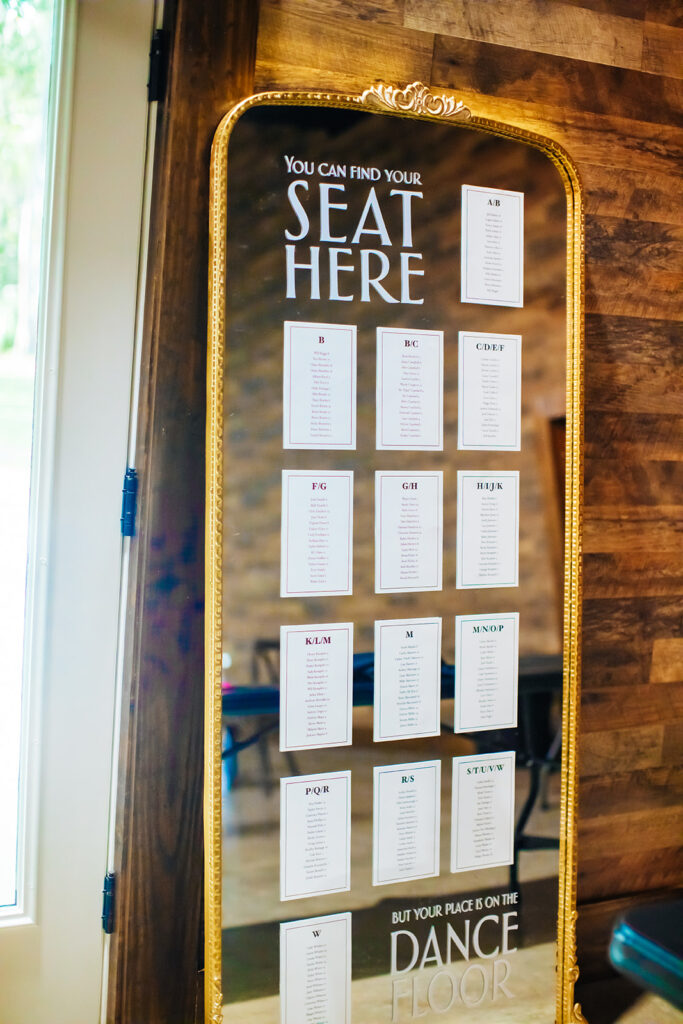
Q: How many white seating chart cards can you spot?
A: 14